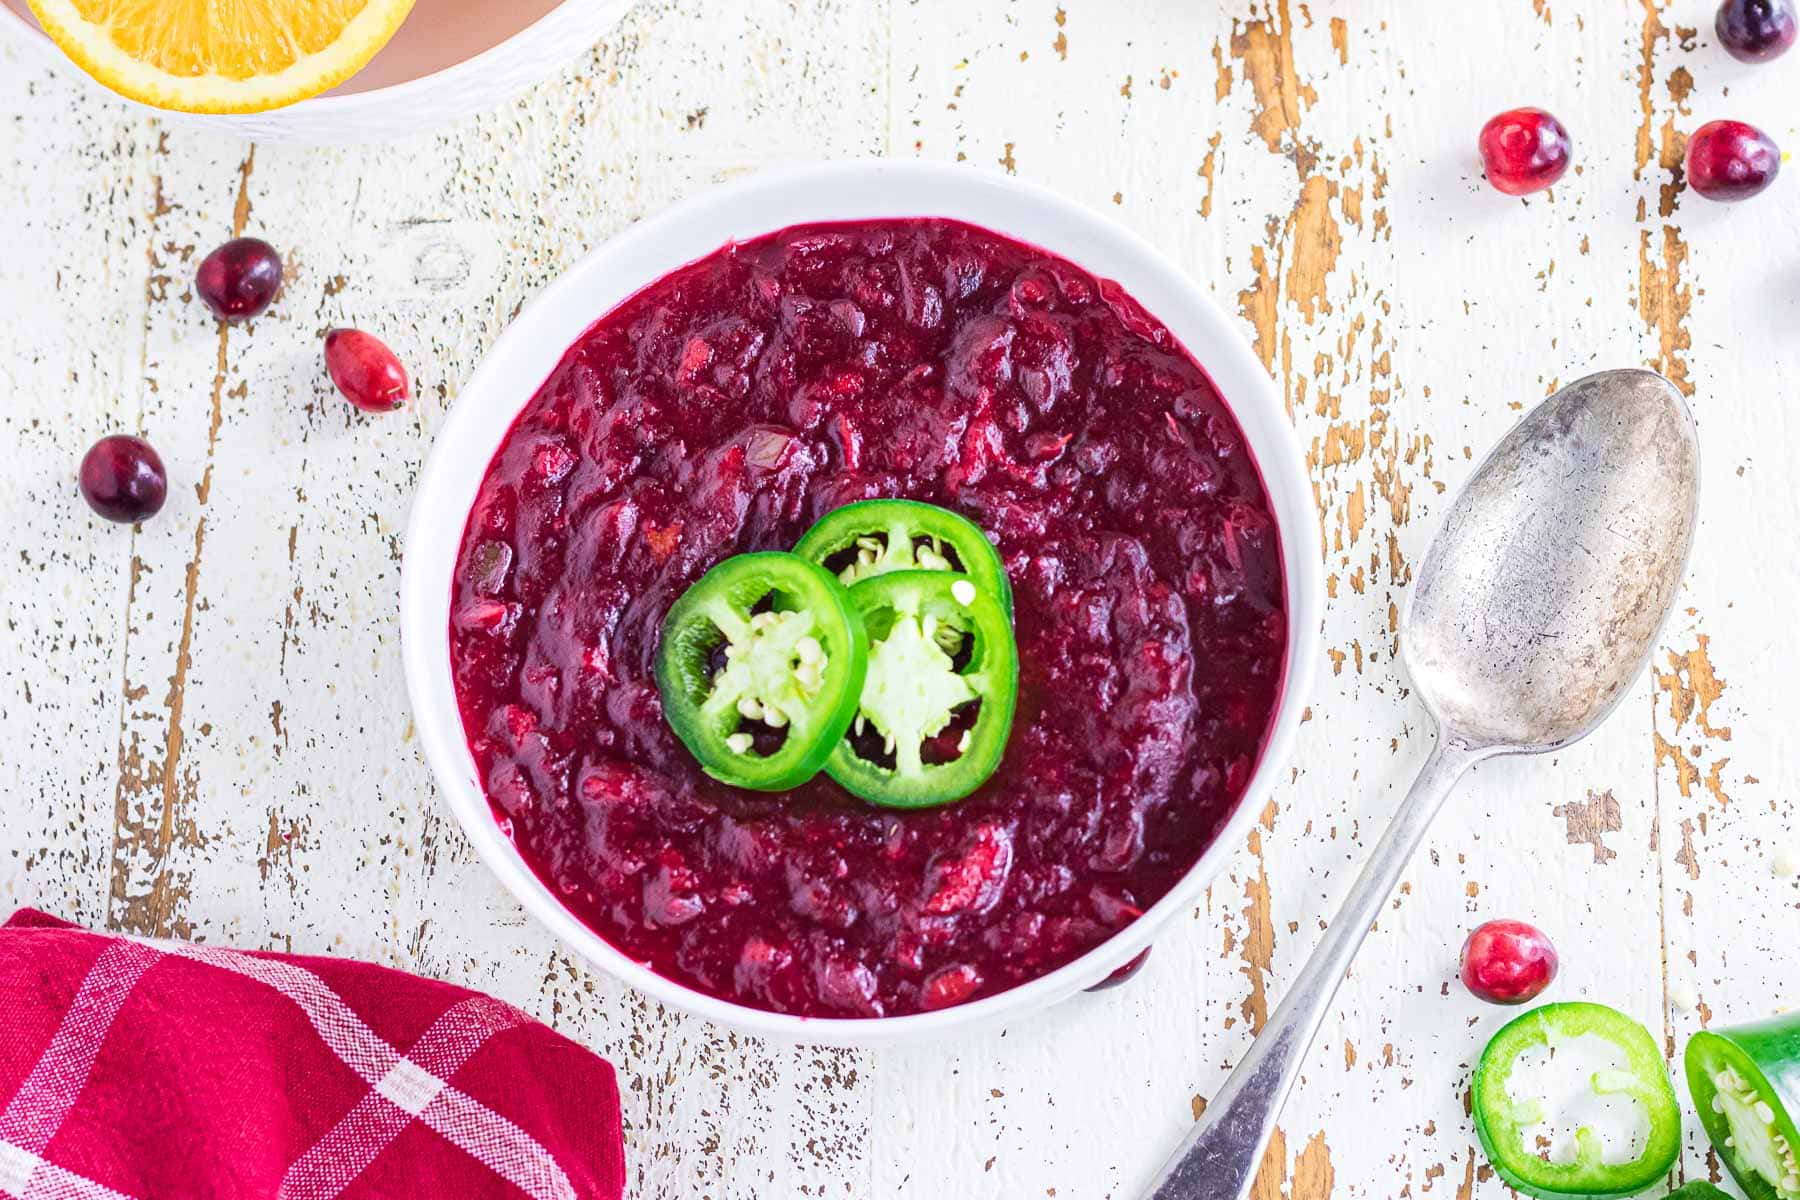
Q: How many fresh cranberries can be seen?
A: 8